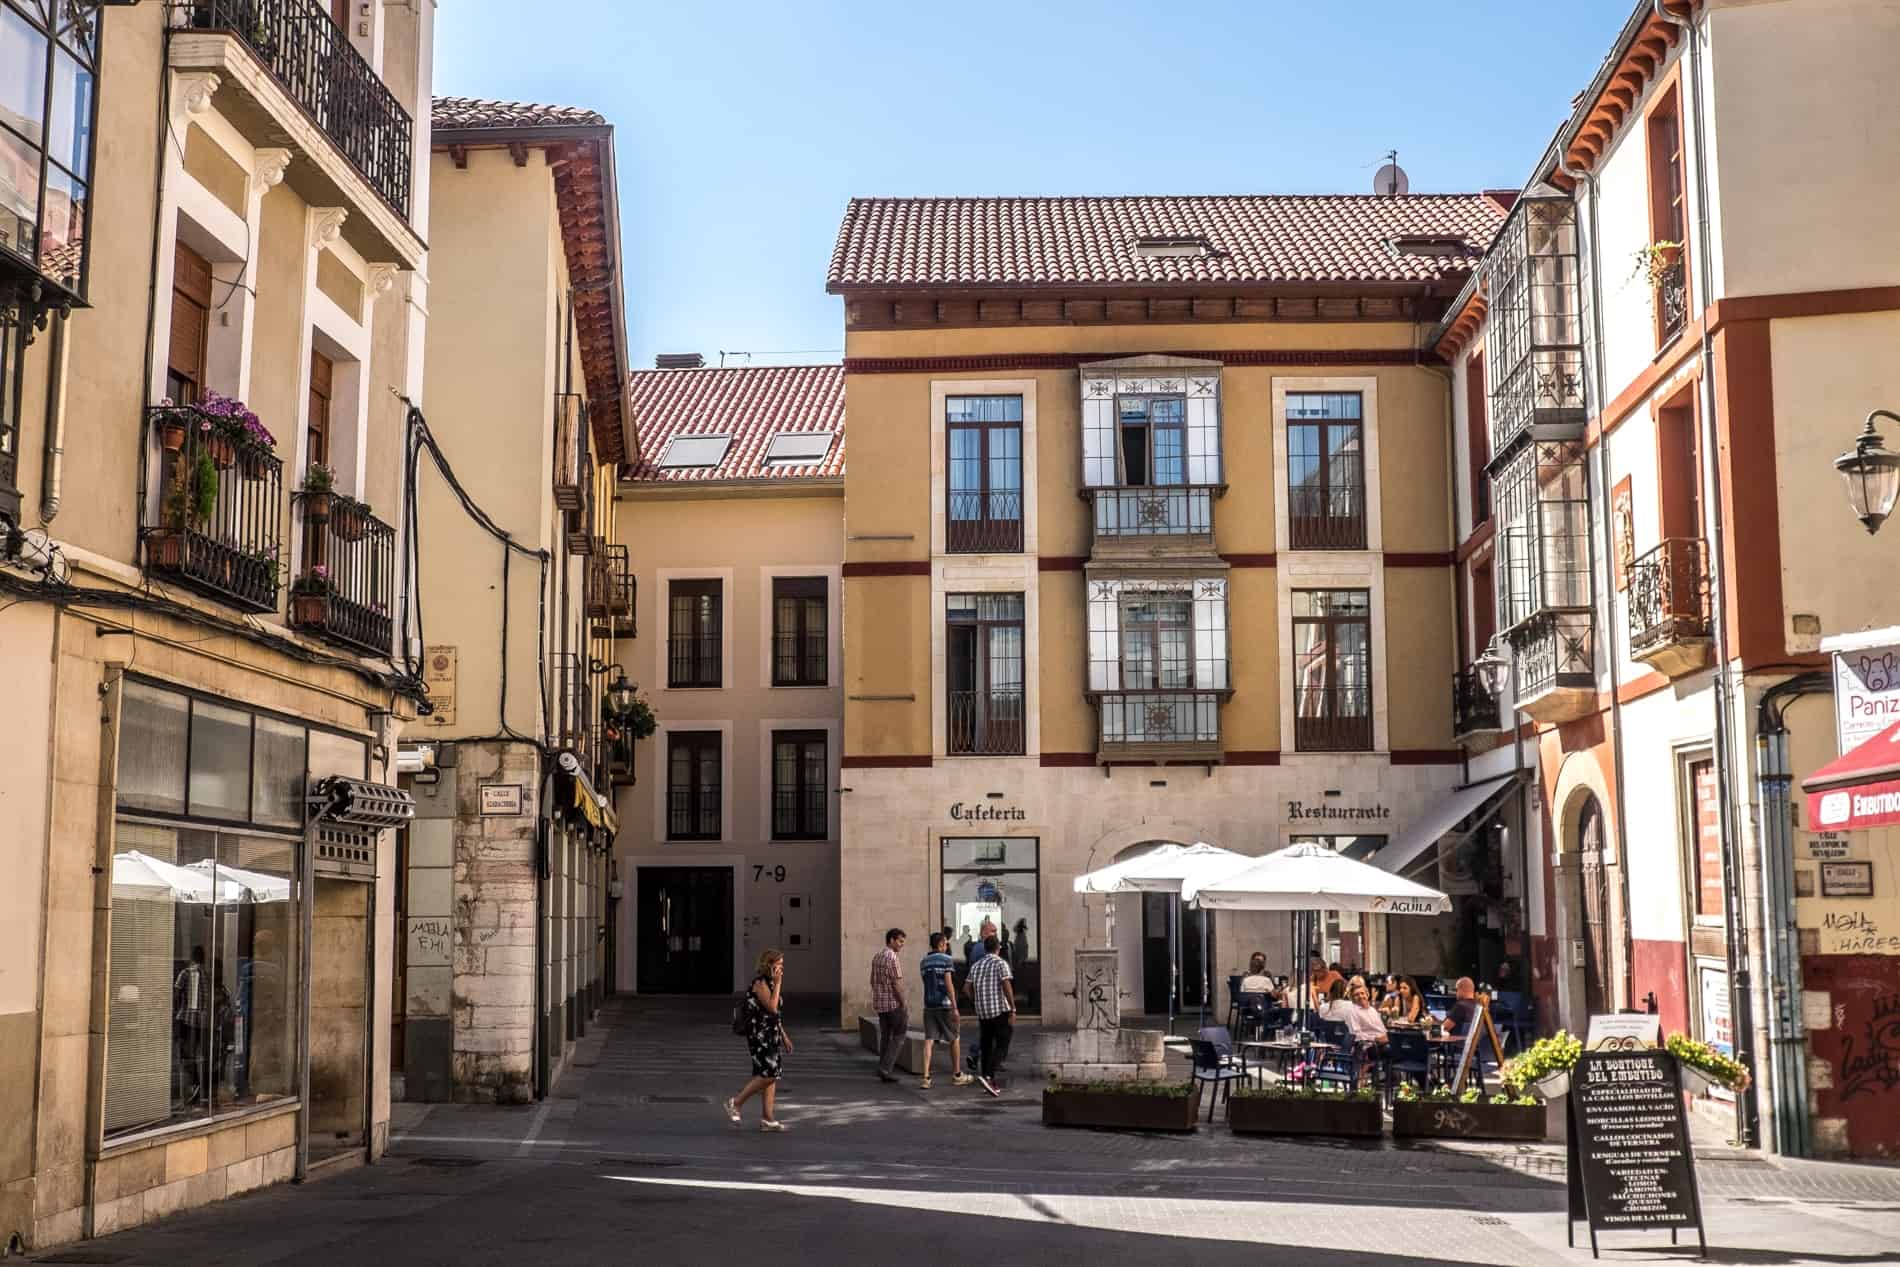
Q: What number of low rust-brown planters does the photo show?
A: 3